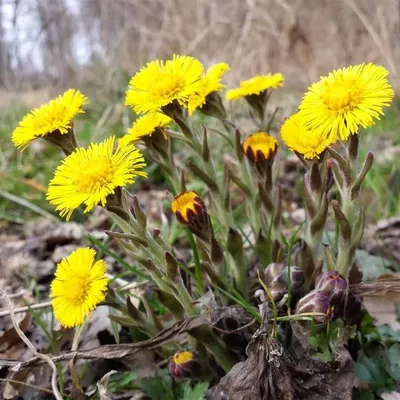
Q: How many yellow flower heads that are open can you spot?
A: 9